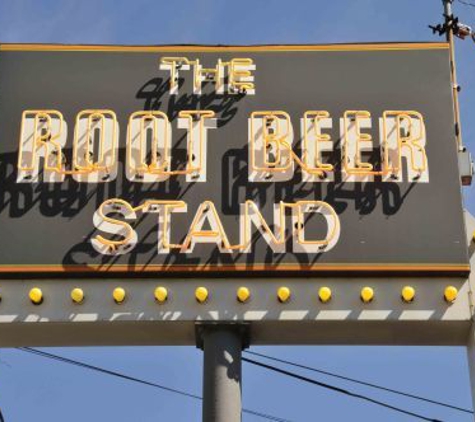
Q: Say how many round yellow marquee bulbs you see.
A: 11